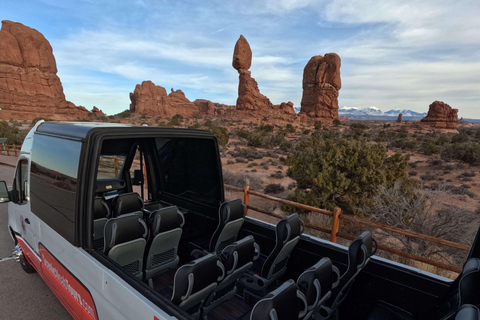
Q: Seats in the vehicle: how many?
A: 13